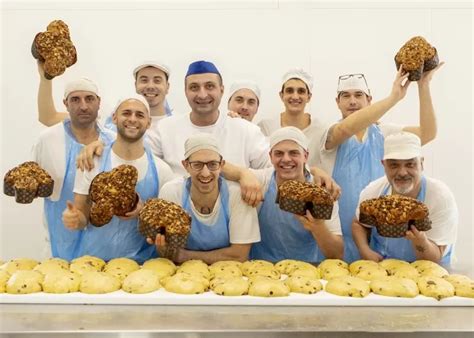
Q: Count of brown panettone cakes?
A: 7